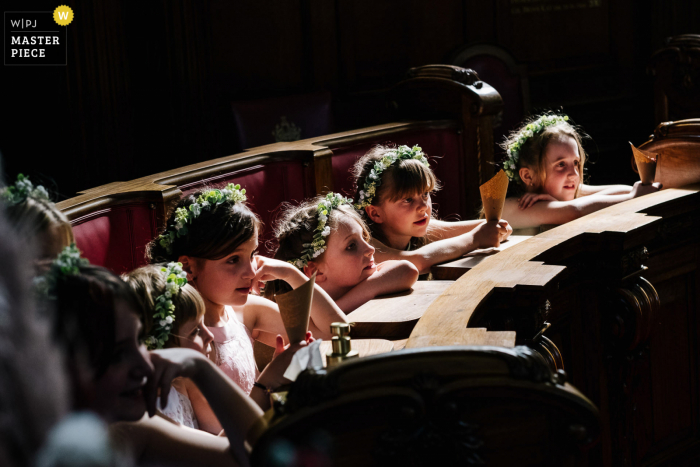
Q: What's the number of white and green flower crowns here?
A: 7